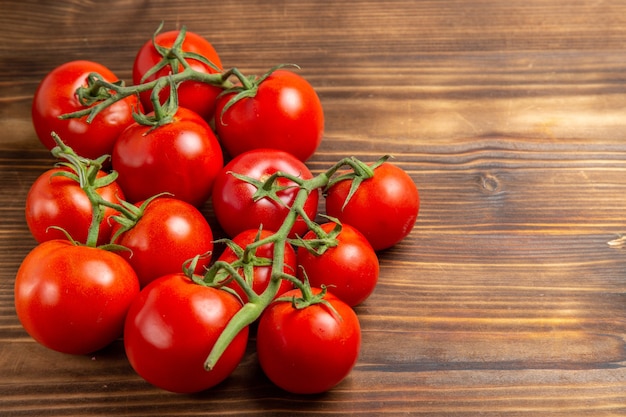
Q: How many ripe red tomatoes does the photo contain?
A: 13